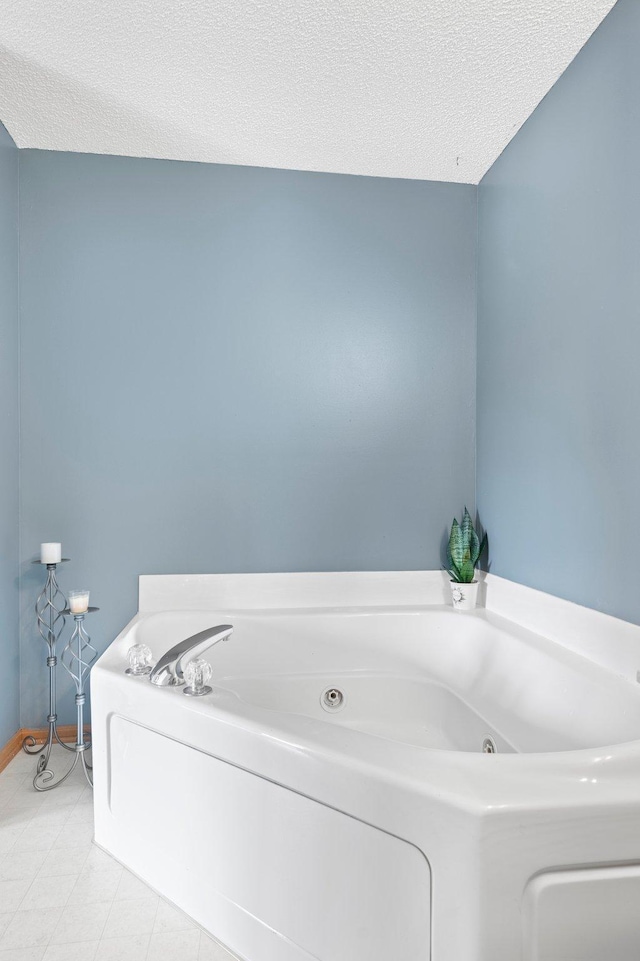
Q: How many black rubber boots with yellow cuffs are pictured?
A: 0